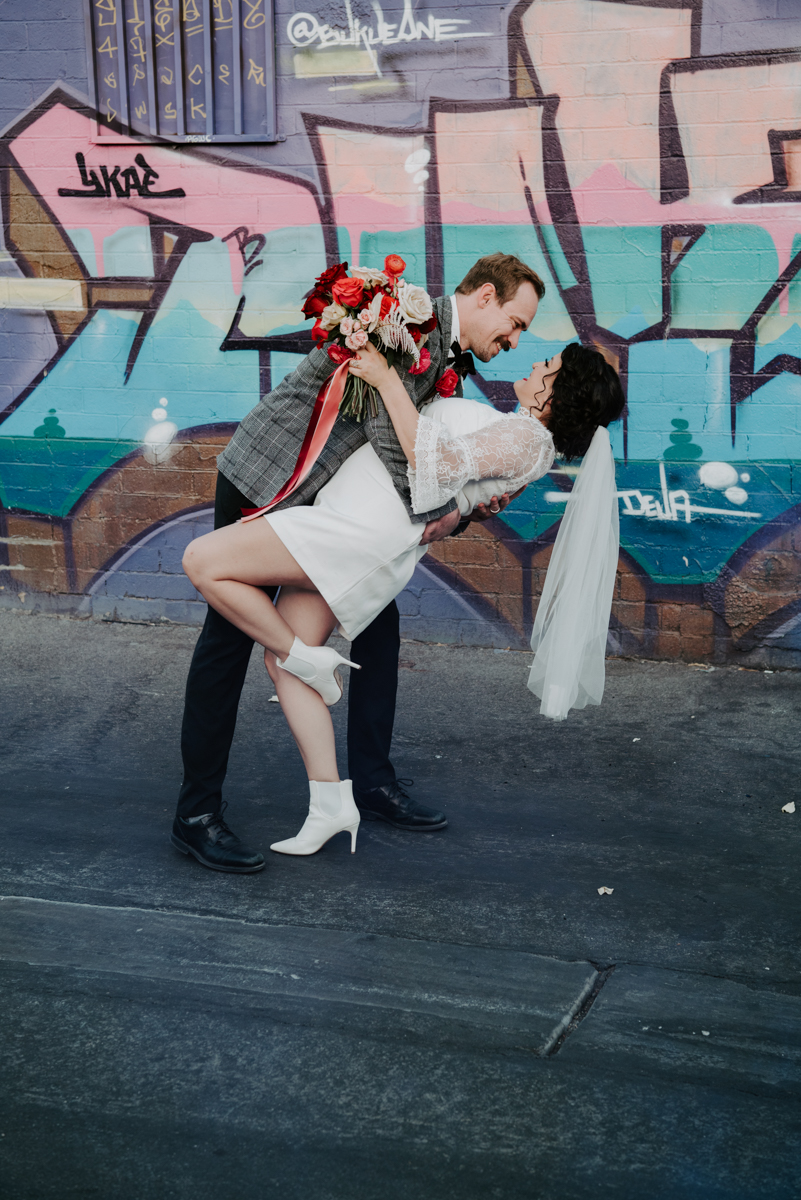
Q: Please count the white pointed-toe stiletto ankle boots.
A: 2